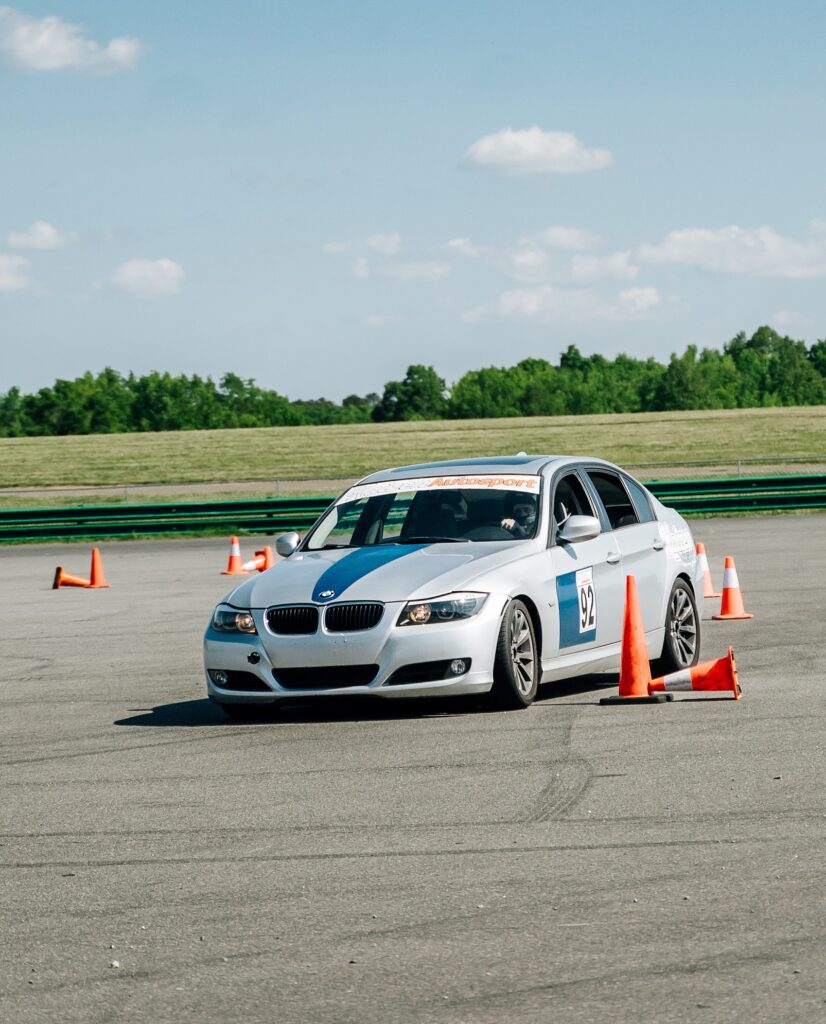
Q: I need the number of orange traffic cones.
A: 8